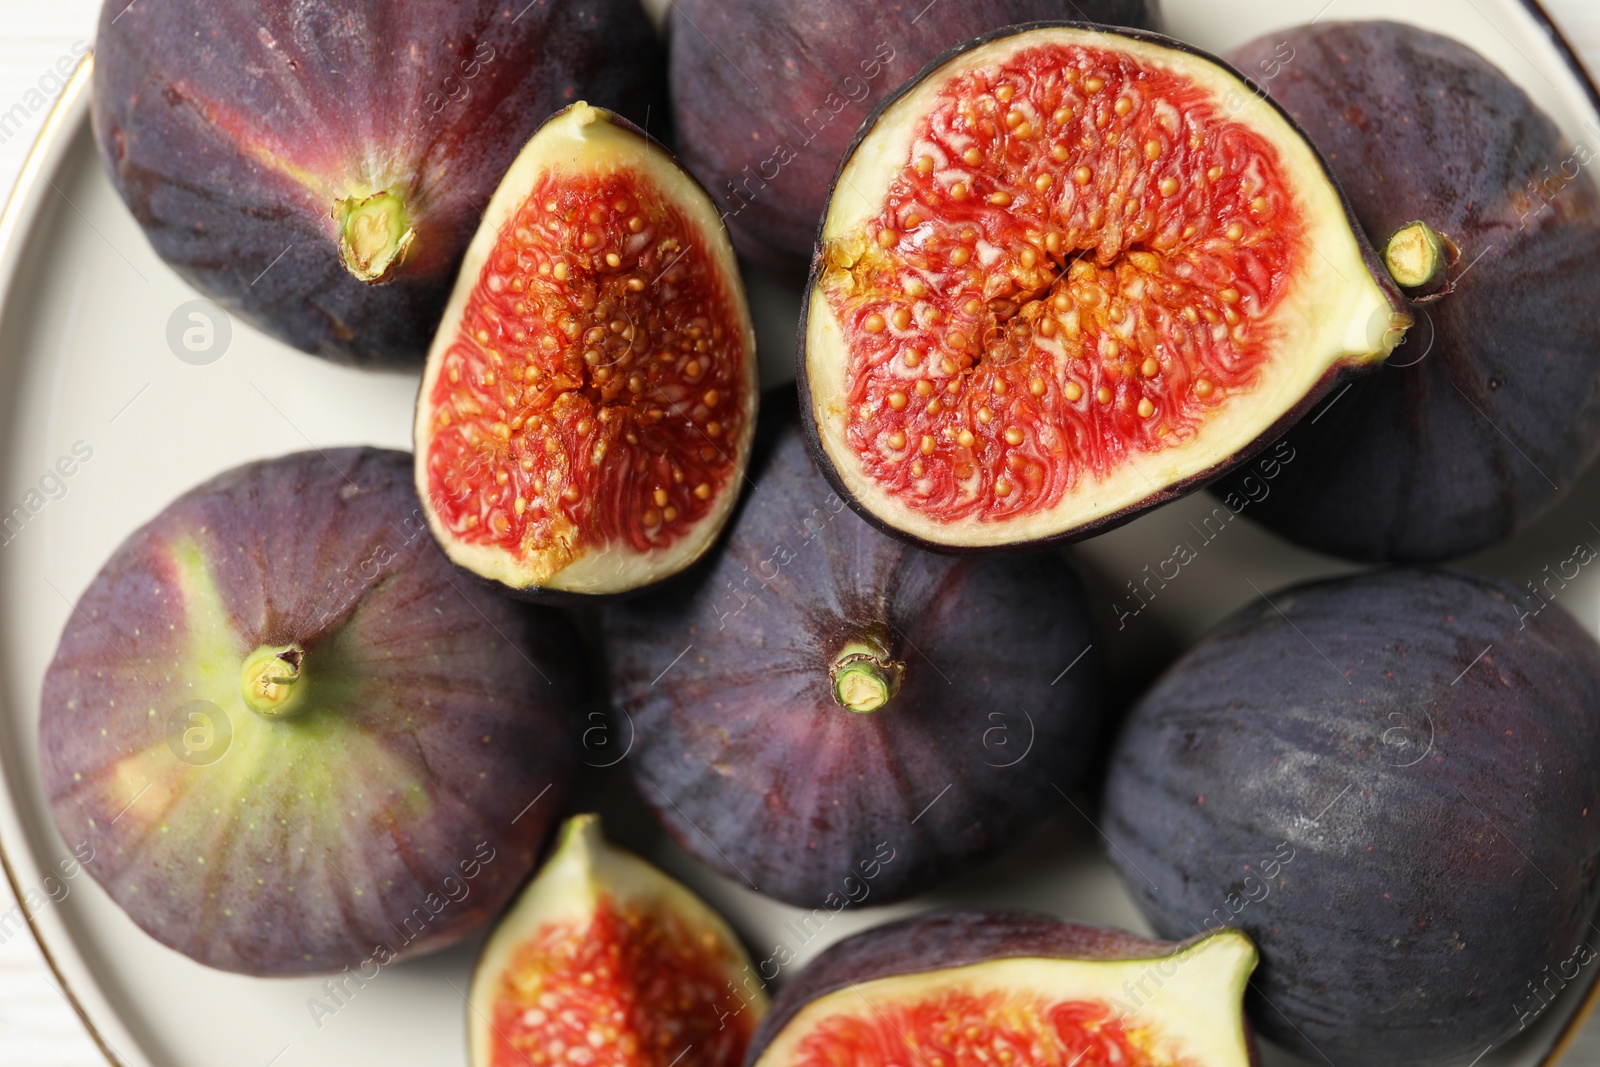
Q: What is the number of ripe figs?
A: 10